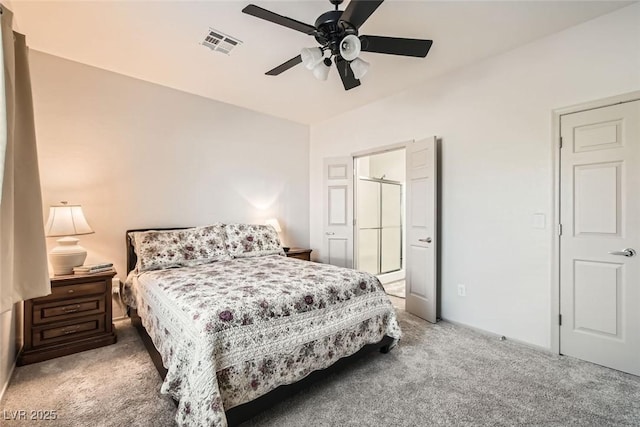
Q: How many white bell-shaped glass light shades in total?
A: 4